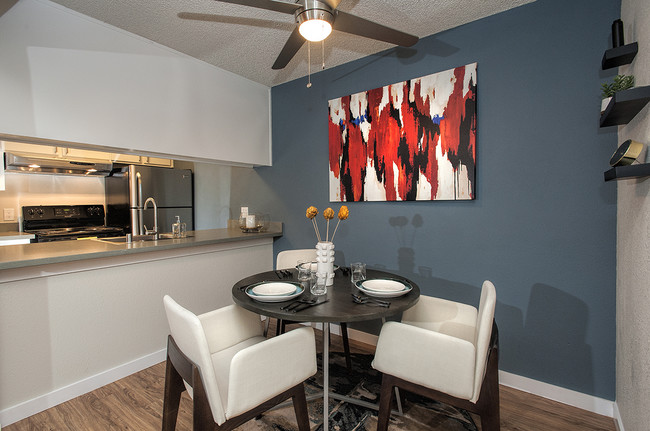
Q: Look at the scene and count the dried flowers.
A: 3